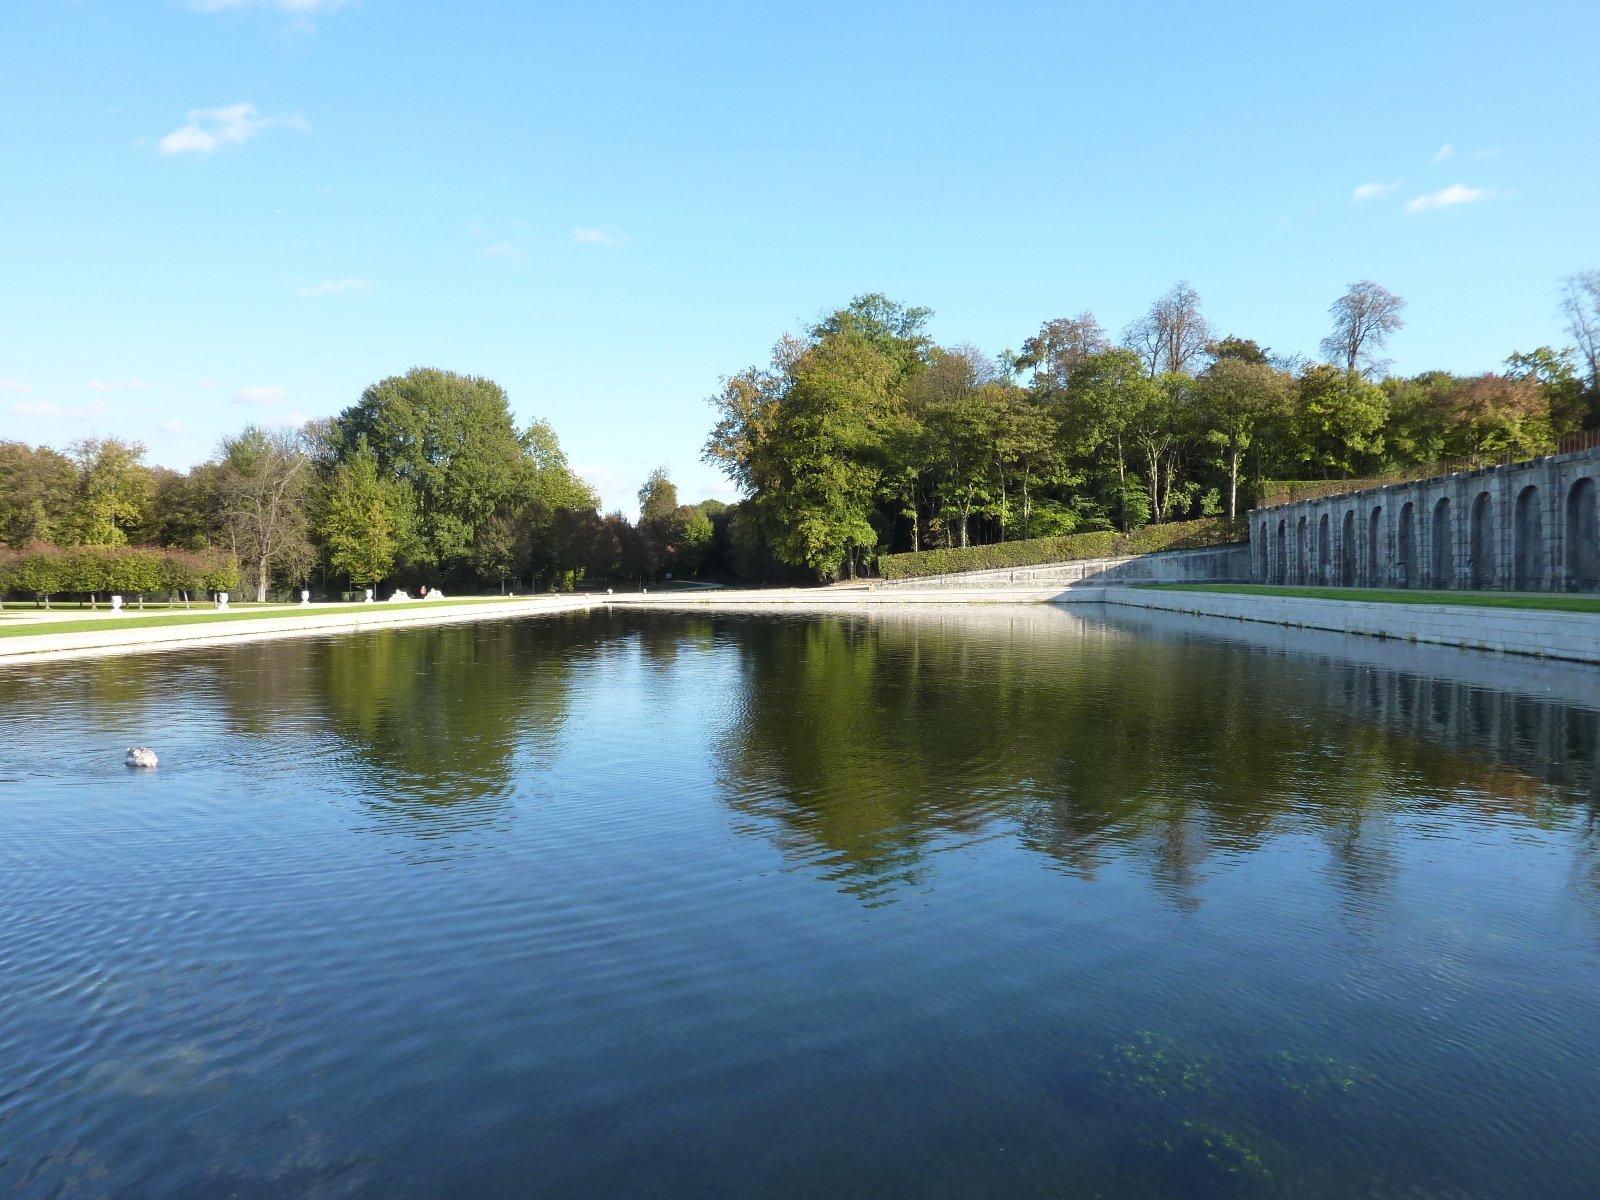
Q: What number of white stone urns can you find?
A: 4